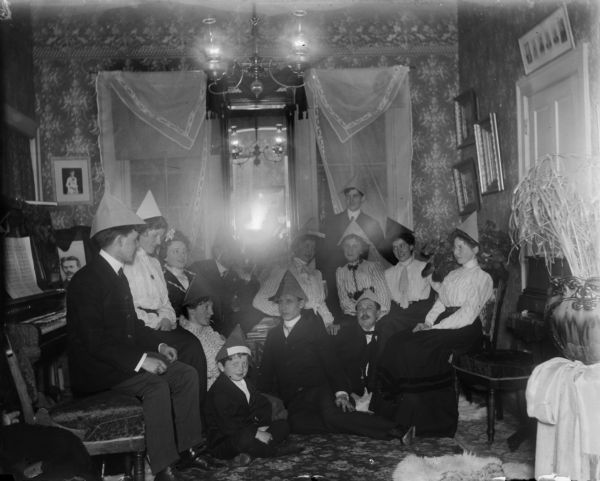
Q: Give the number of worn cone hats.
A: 11